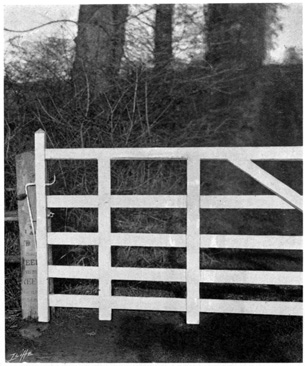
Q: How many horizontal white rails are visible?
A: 5